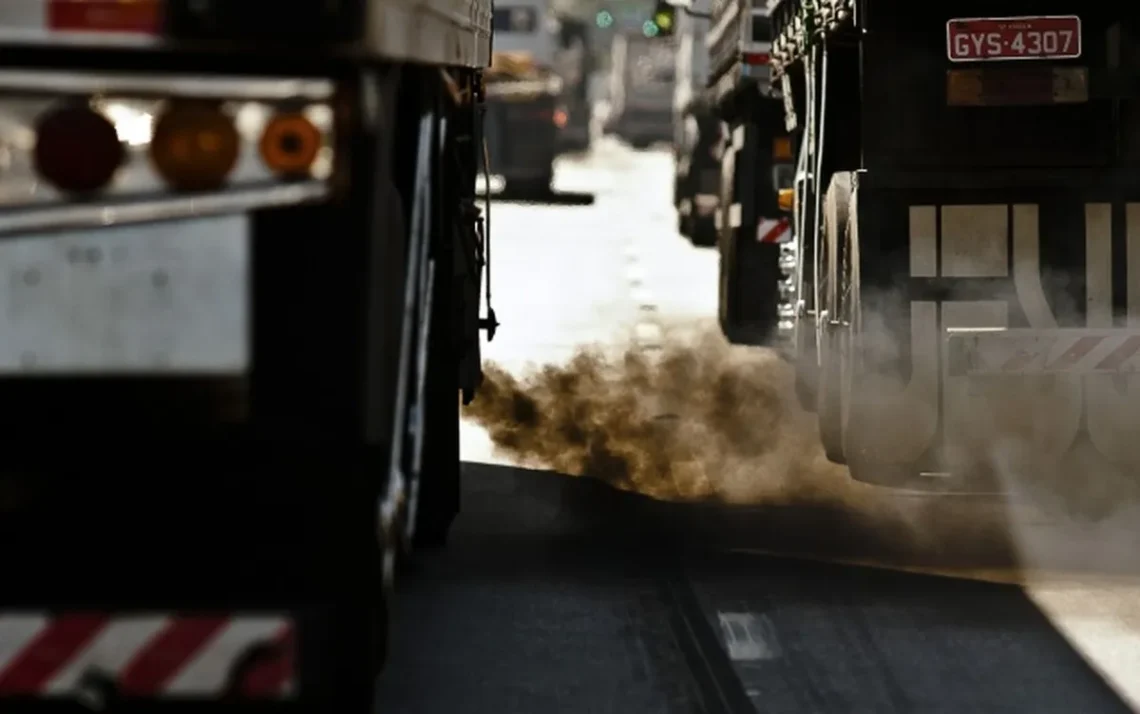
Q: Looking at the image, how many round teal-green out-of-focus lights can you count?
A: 2